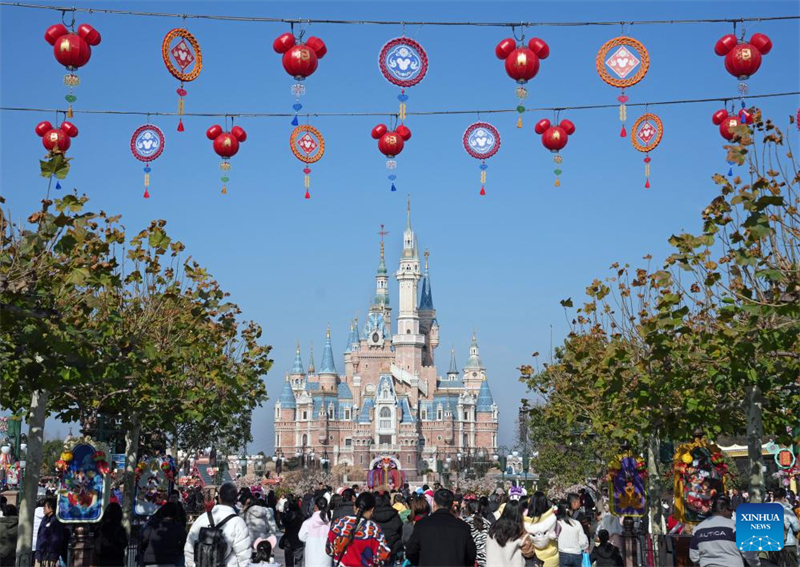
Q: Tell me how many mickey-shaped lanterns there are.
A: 9